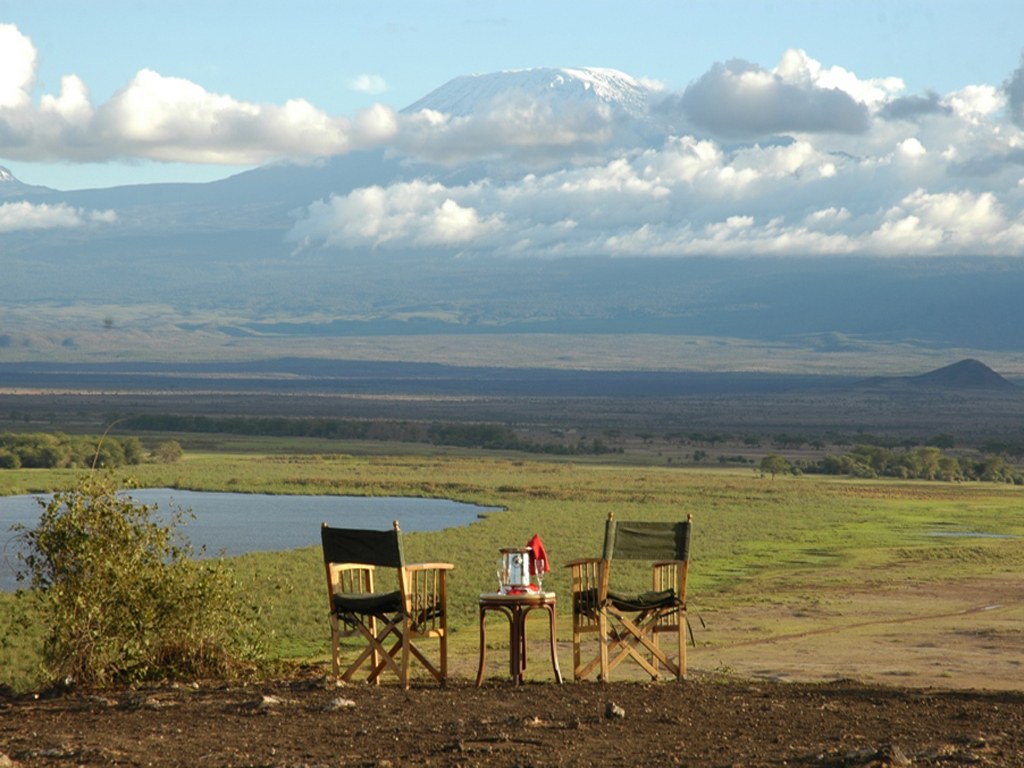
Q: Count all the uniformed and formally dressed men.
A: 0